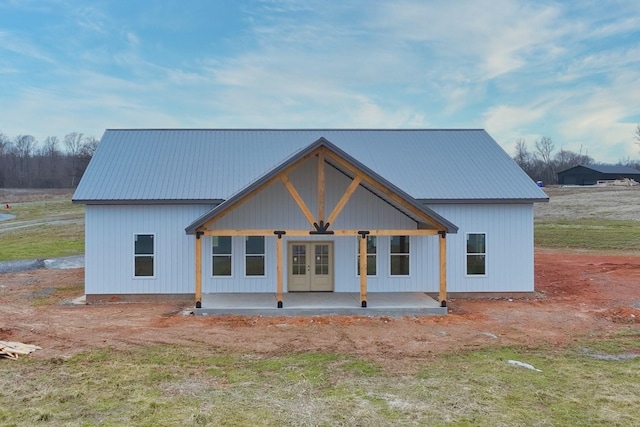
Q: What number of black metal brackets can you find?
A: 9